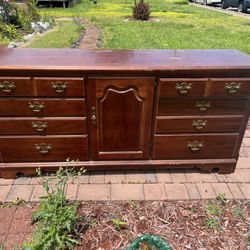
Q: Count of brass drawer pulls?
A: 10